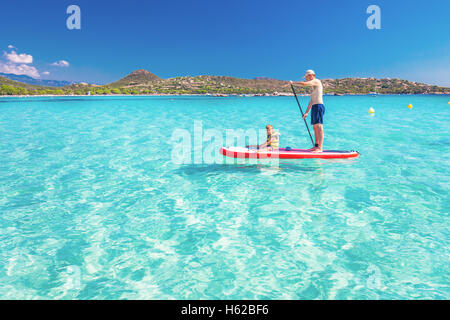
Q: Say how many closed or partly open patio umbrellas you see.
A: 0